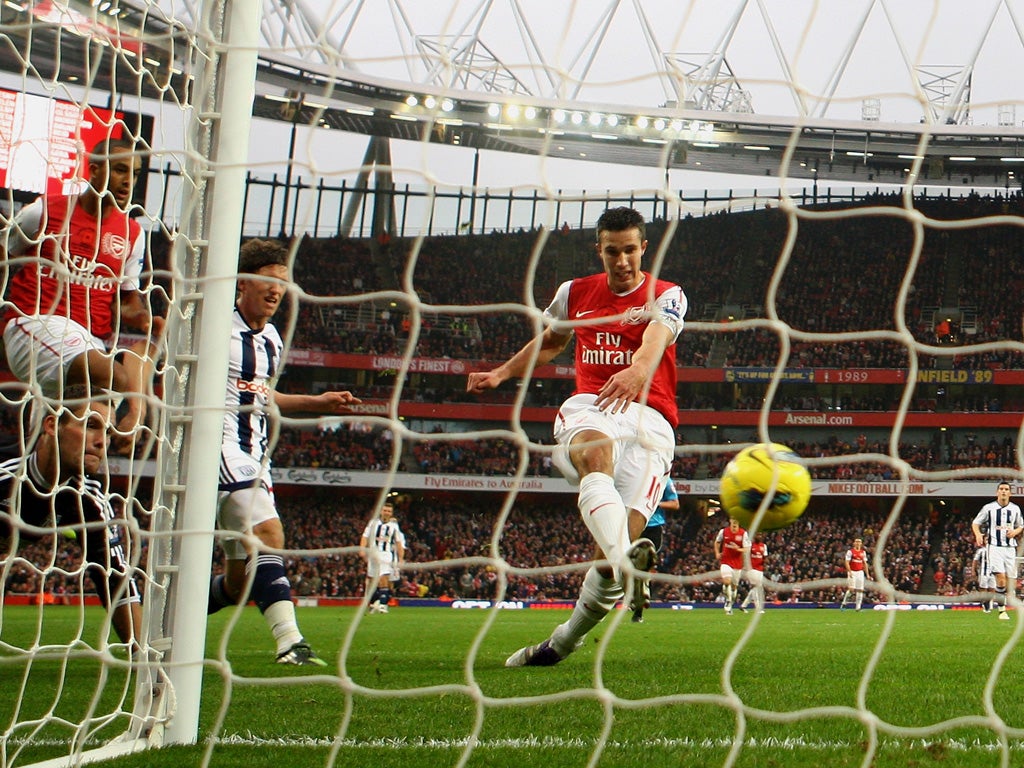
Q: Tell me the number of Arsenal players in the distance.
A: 3